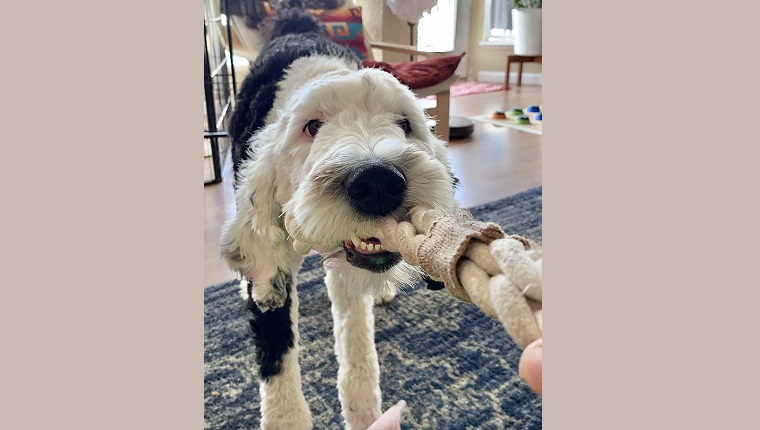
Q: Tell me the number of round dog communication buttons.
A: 5